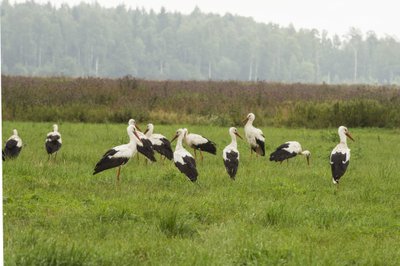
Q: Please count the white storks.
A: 11